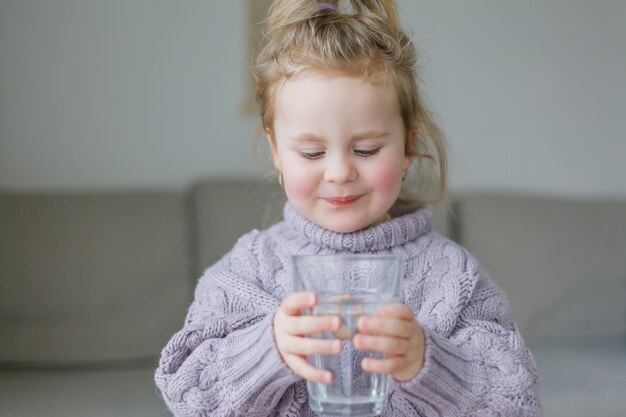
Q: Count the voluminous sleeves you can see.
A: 2